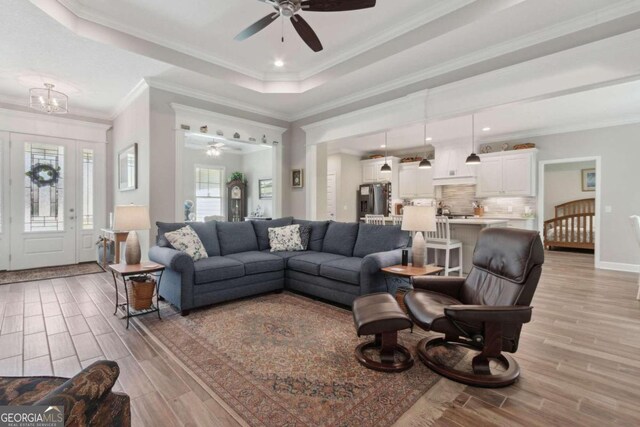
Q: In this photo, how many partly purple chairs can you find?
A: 0